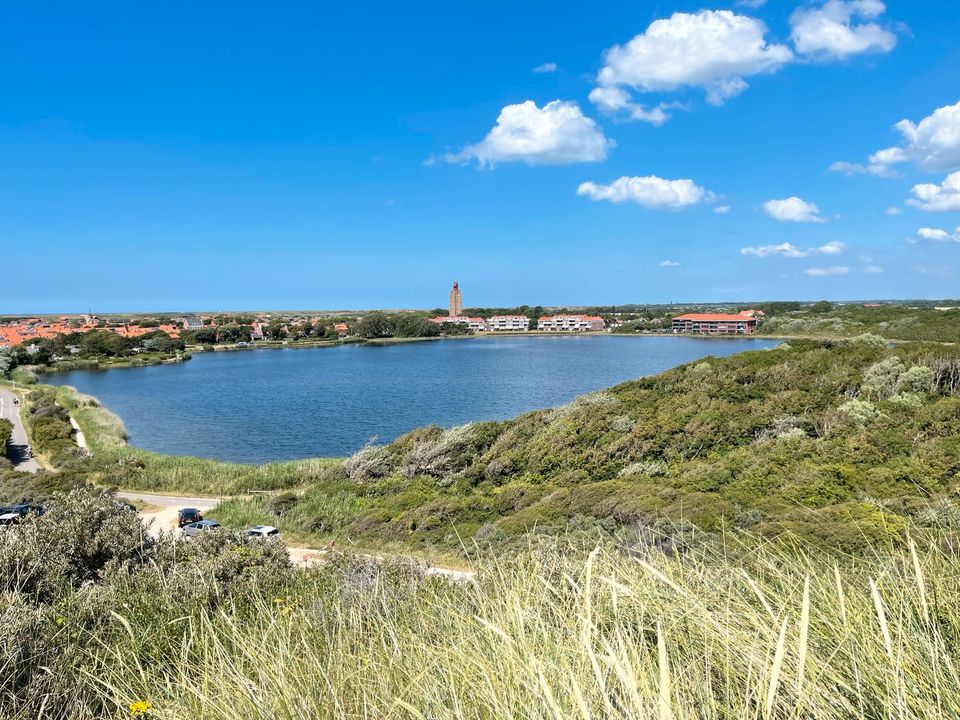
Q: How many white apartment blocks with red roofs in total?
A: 3